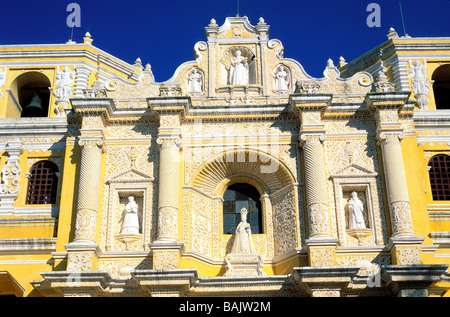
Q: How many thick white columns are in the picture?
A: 4